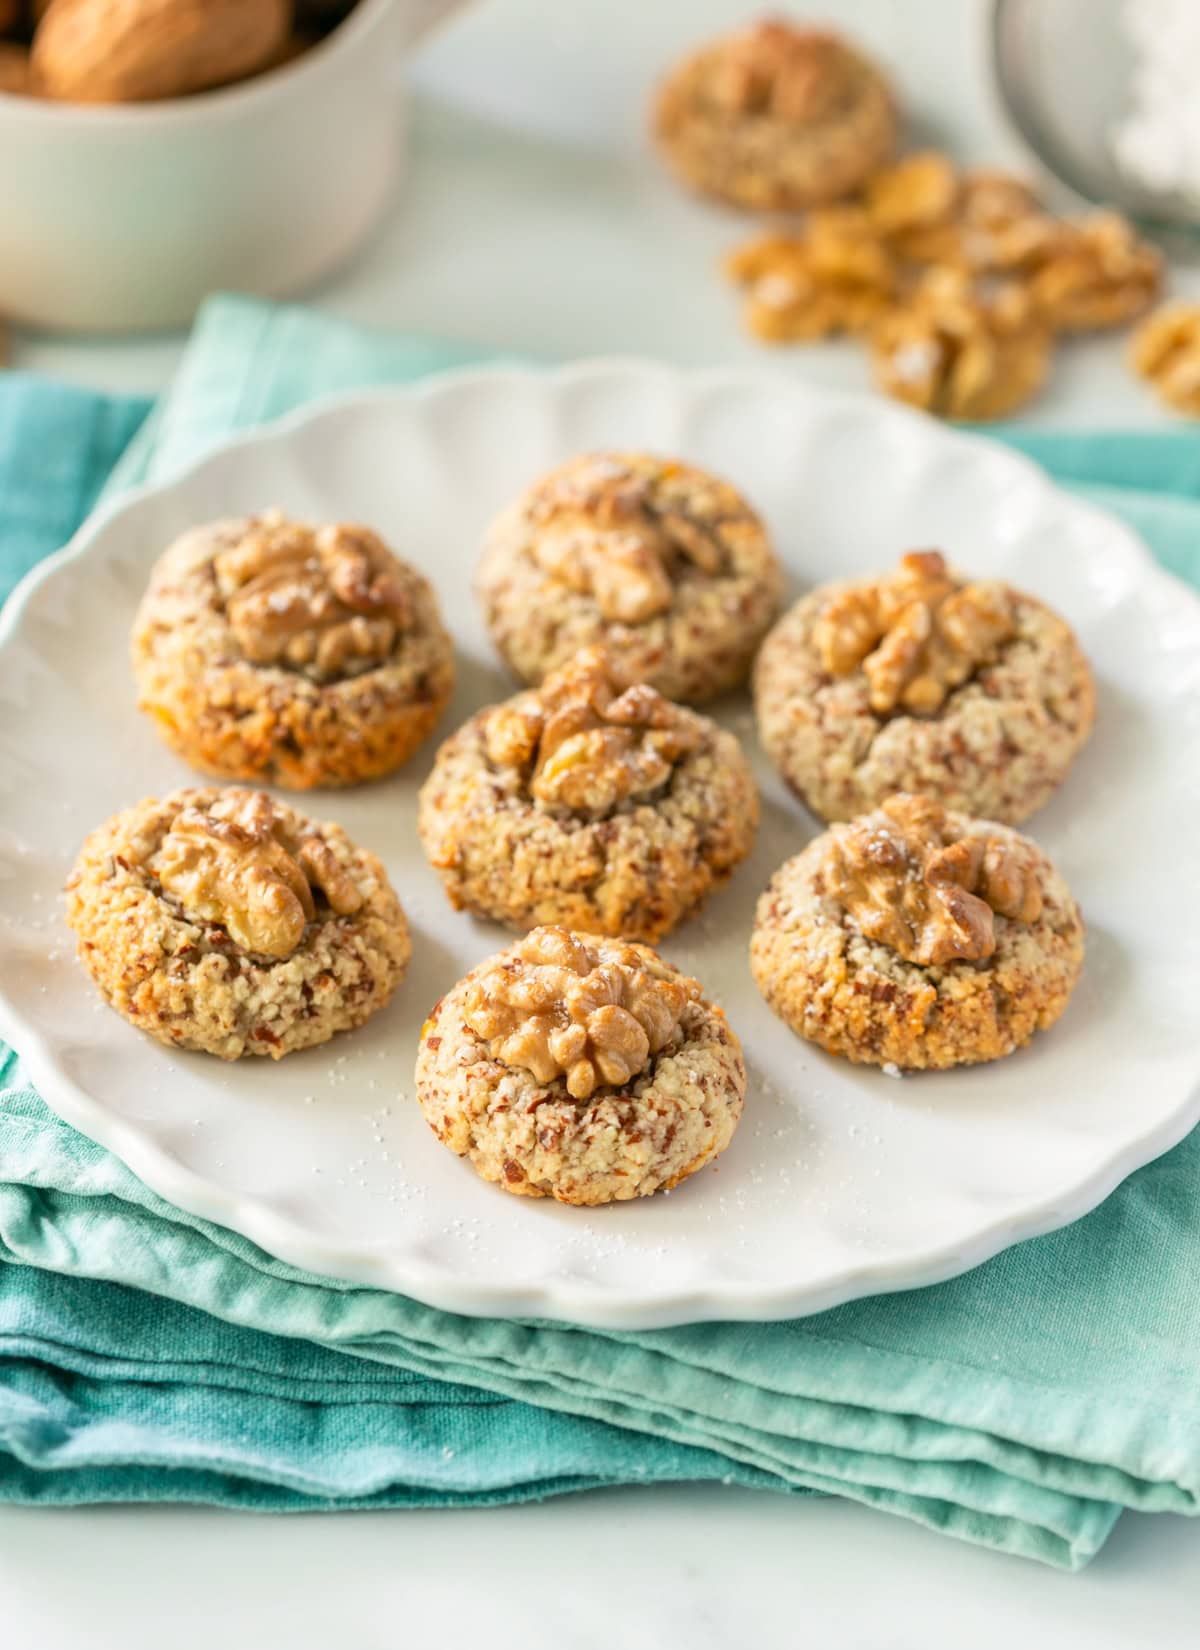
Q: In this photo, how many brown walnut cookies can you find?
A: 8